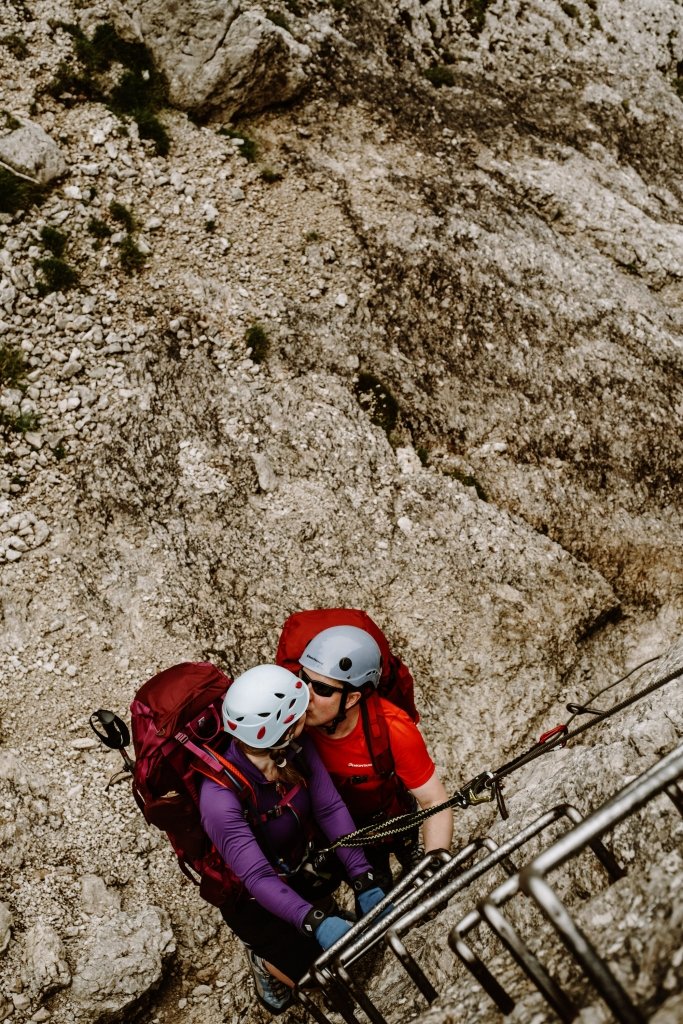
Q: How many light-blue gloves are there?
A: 2